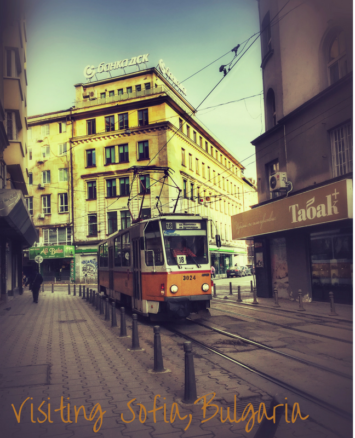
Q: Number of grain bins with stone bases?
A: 0